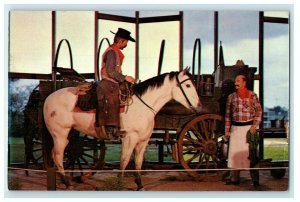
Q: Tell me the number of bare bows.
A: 5